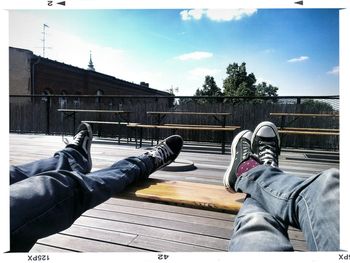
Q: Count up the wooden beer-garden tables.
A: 3